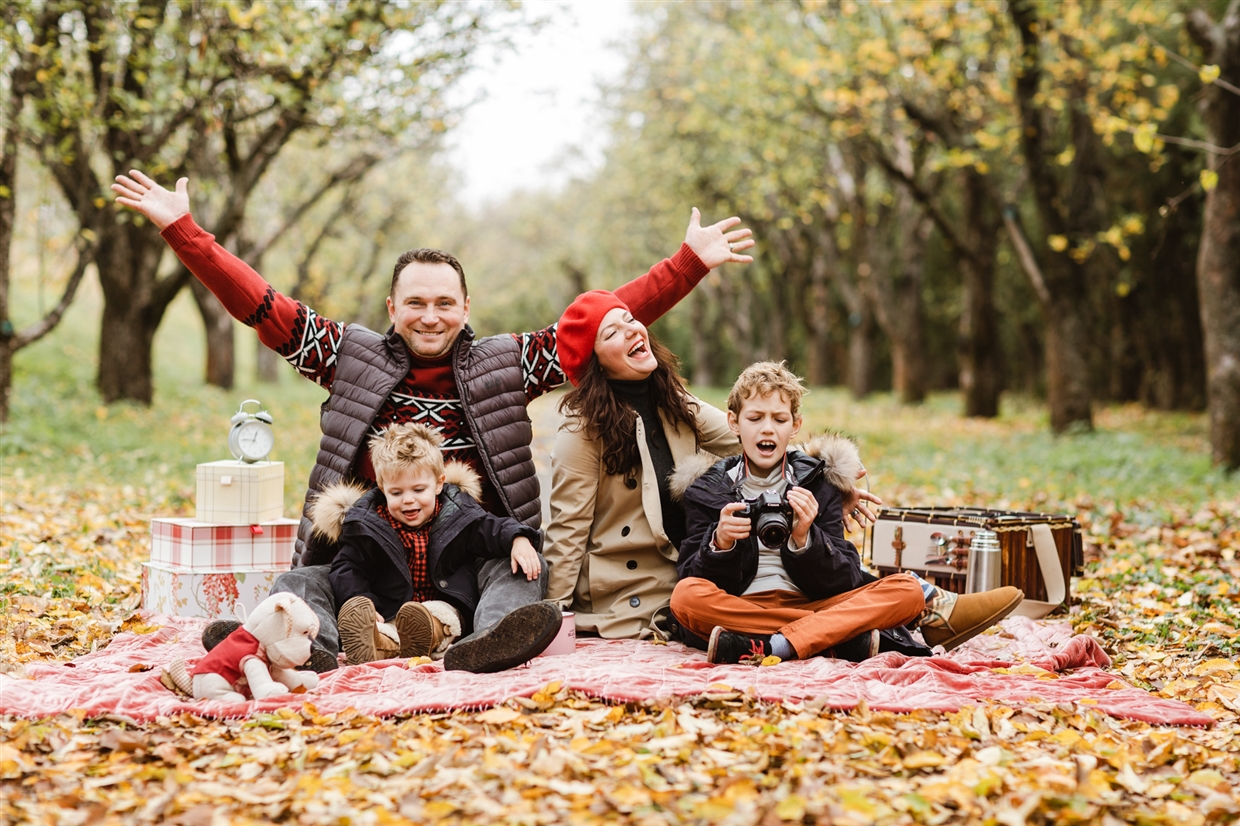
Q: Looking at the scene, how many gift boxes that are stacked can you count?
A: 3